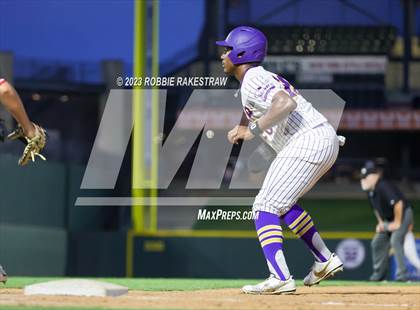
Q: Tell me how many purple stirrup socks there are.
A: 2